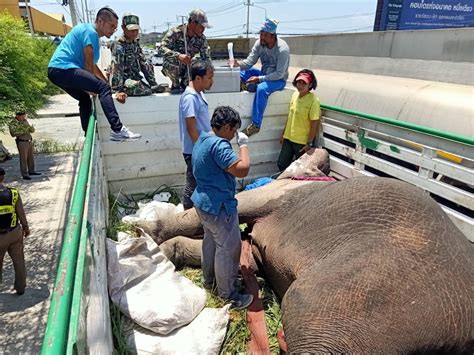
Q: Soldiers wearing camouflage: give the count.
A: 2